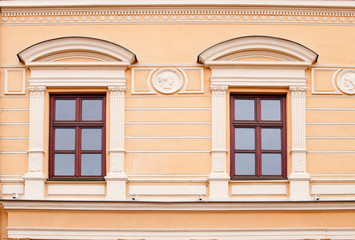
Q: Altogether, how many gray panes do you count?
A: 12